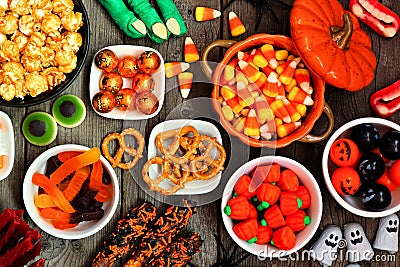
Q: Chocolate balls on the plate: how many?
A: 8